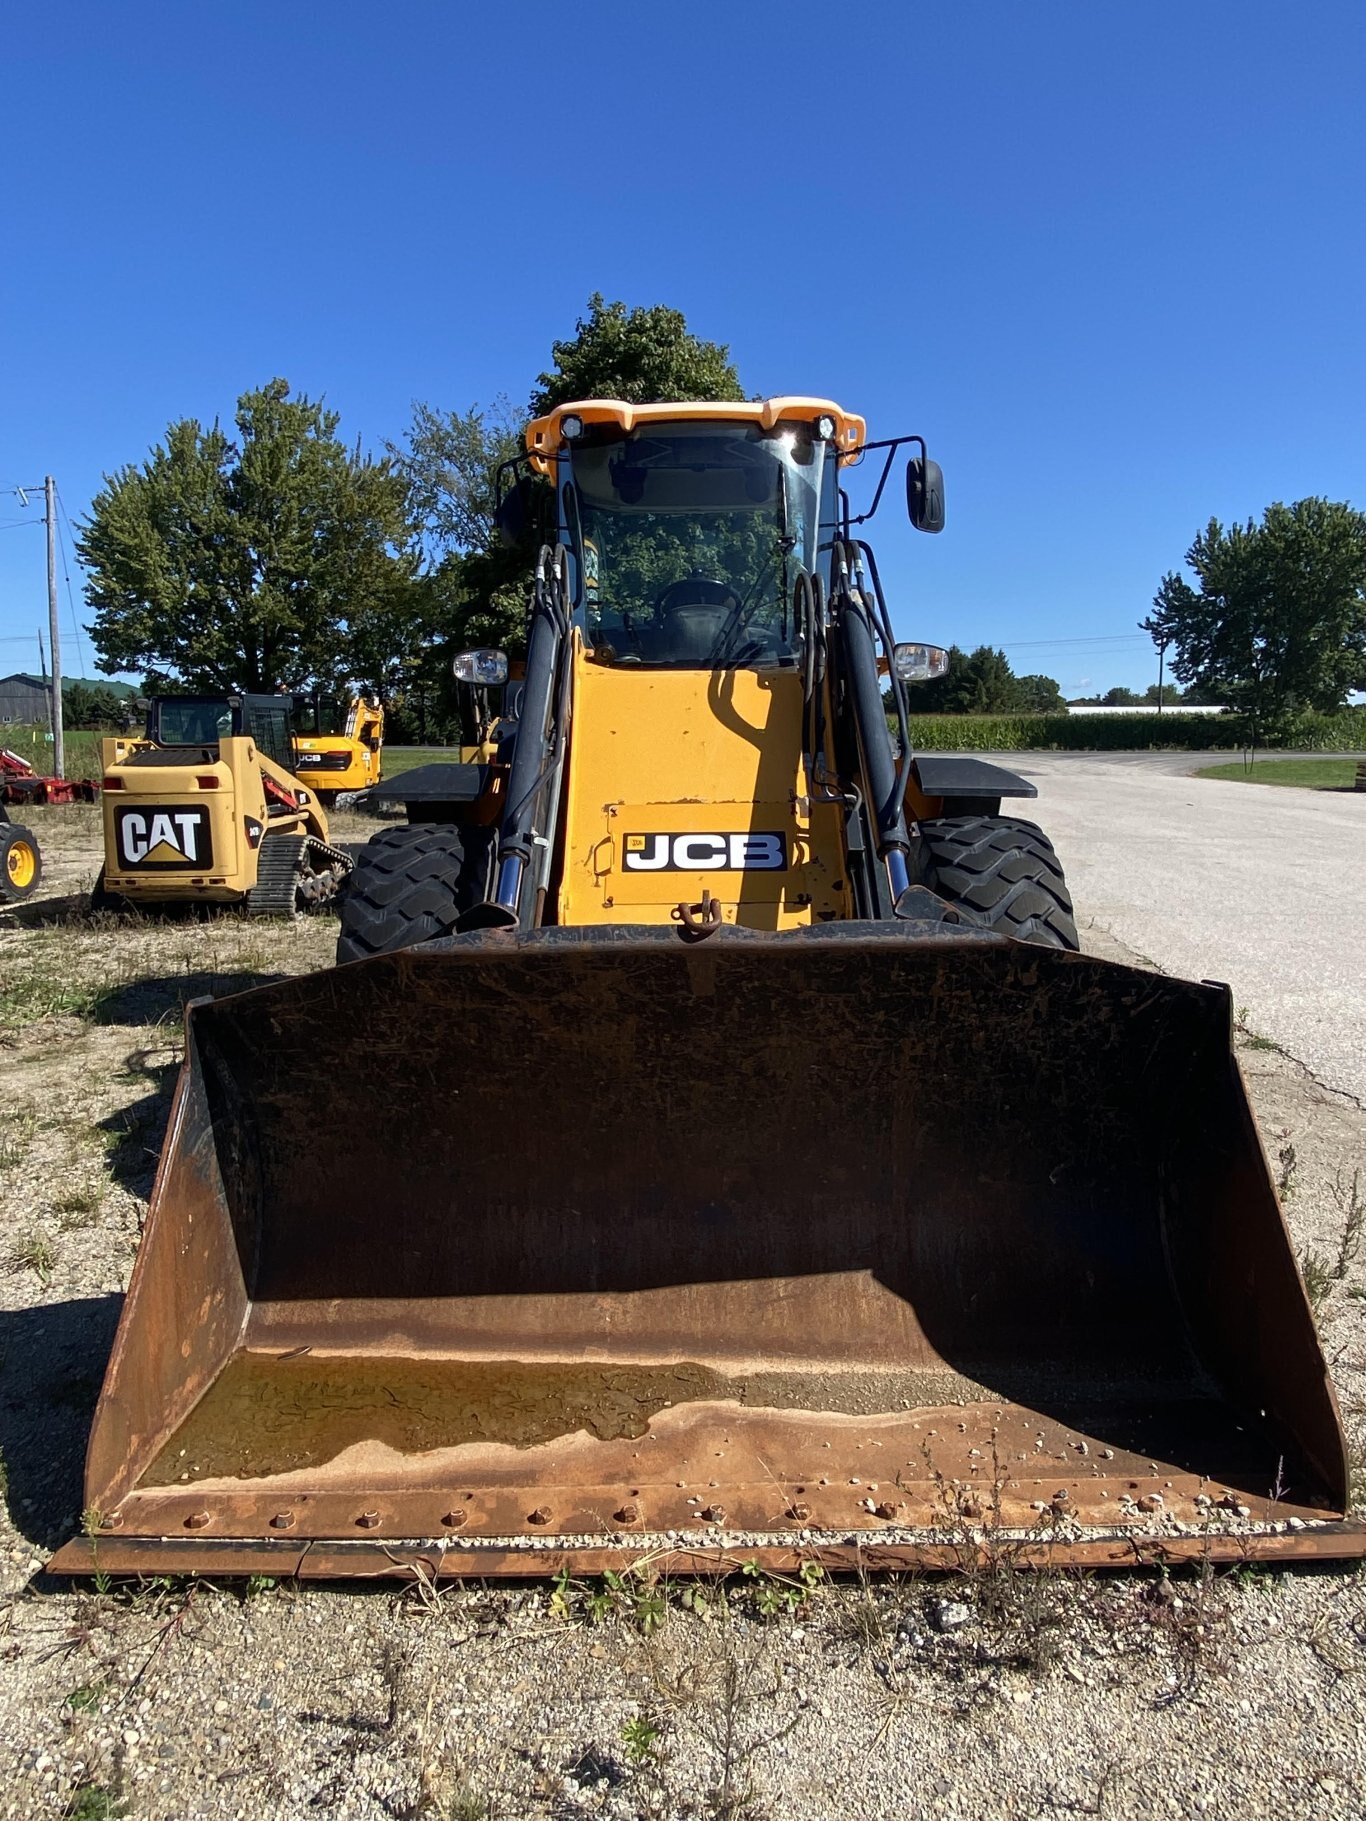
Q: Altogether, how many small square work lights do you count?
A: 2